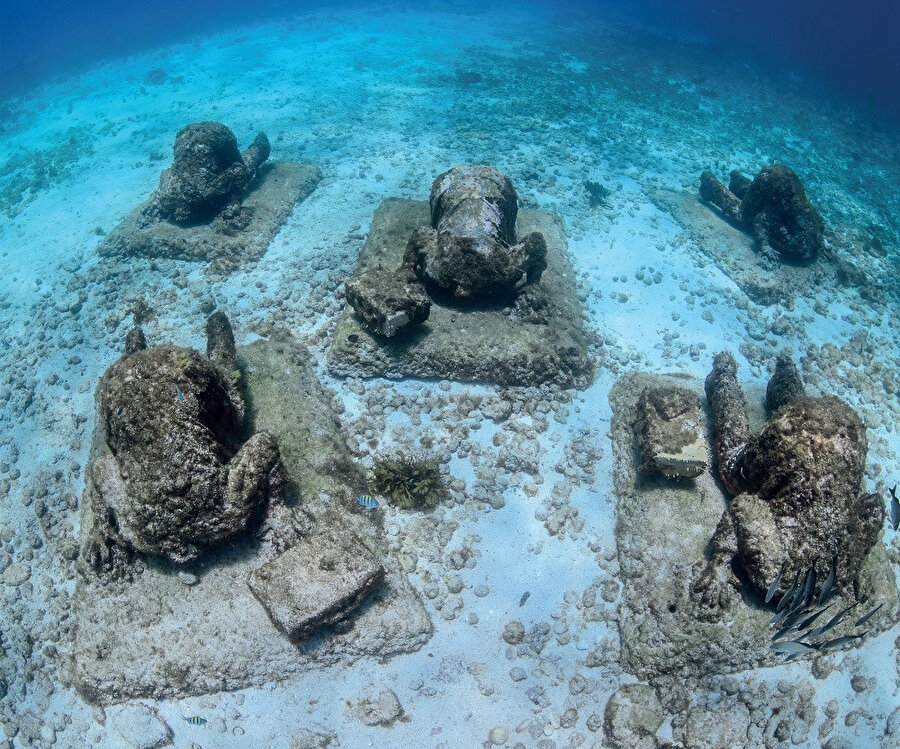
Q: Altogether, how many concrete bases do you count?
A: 5